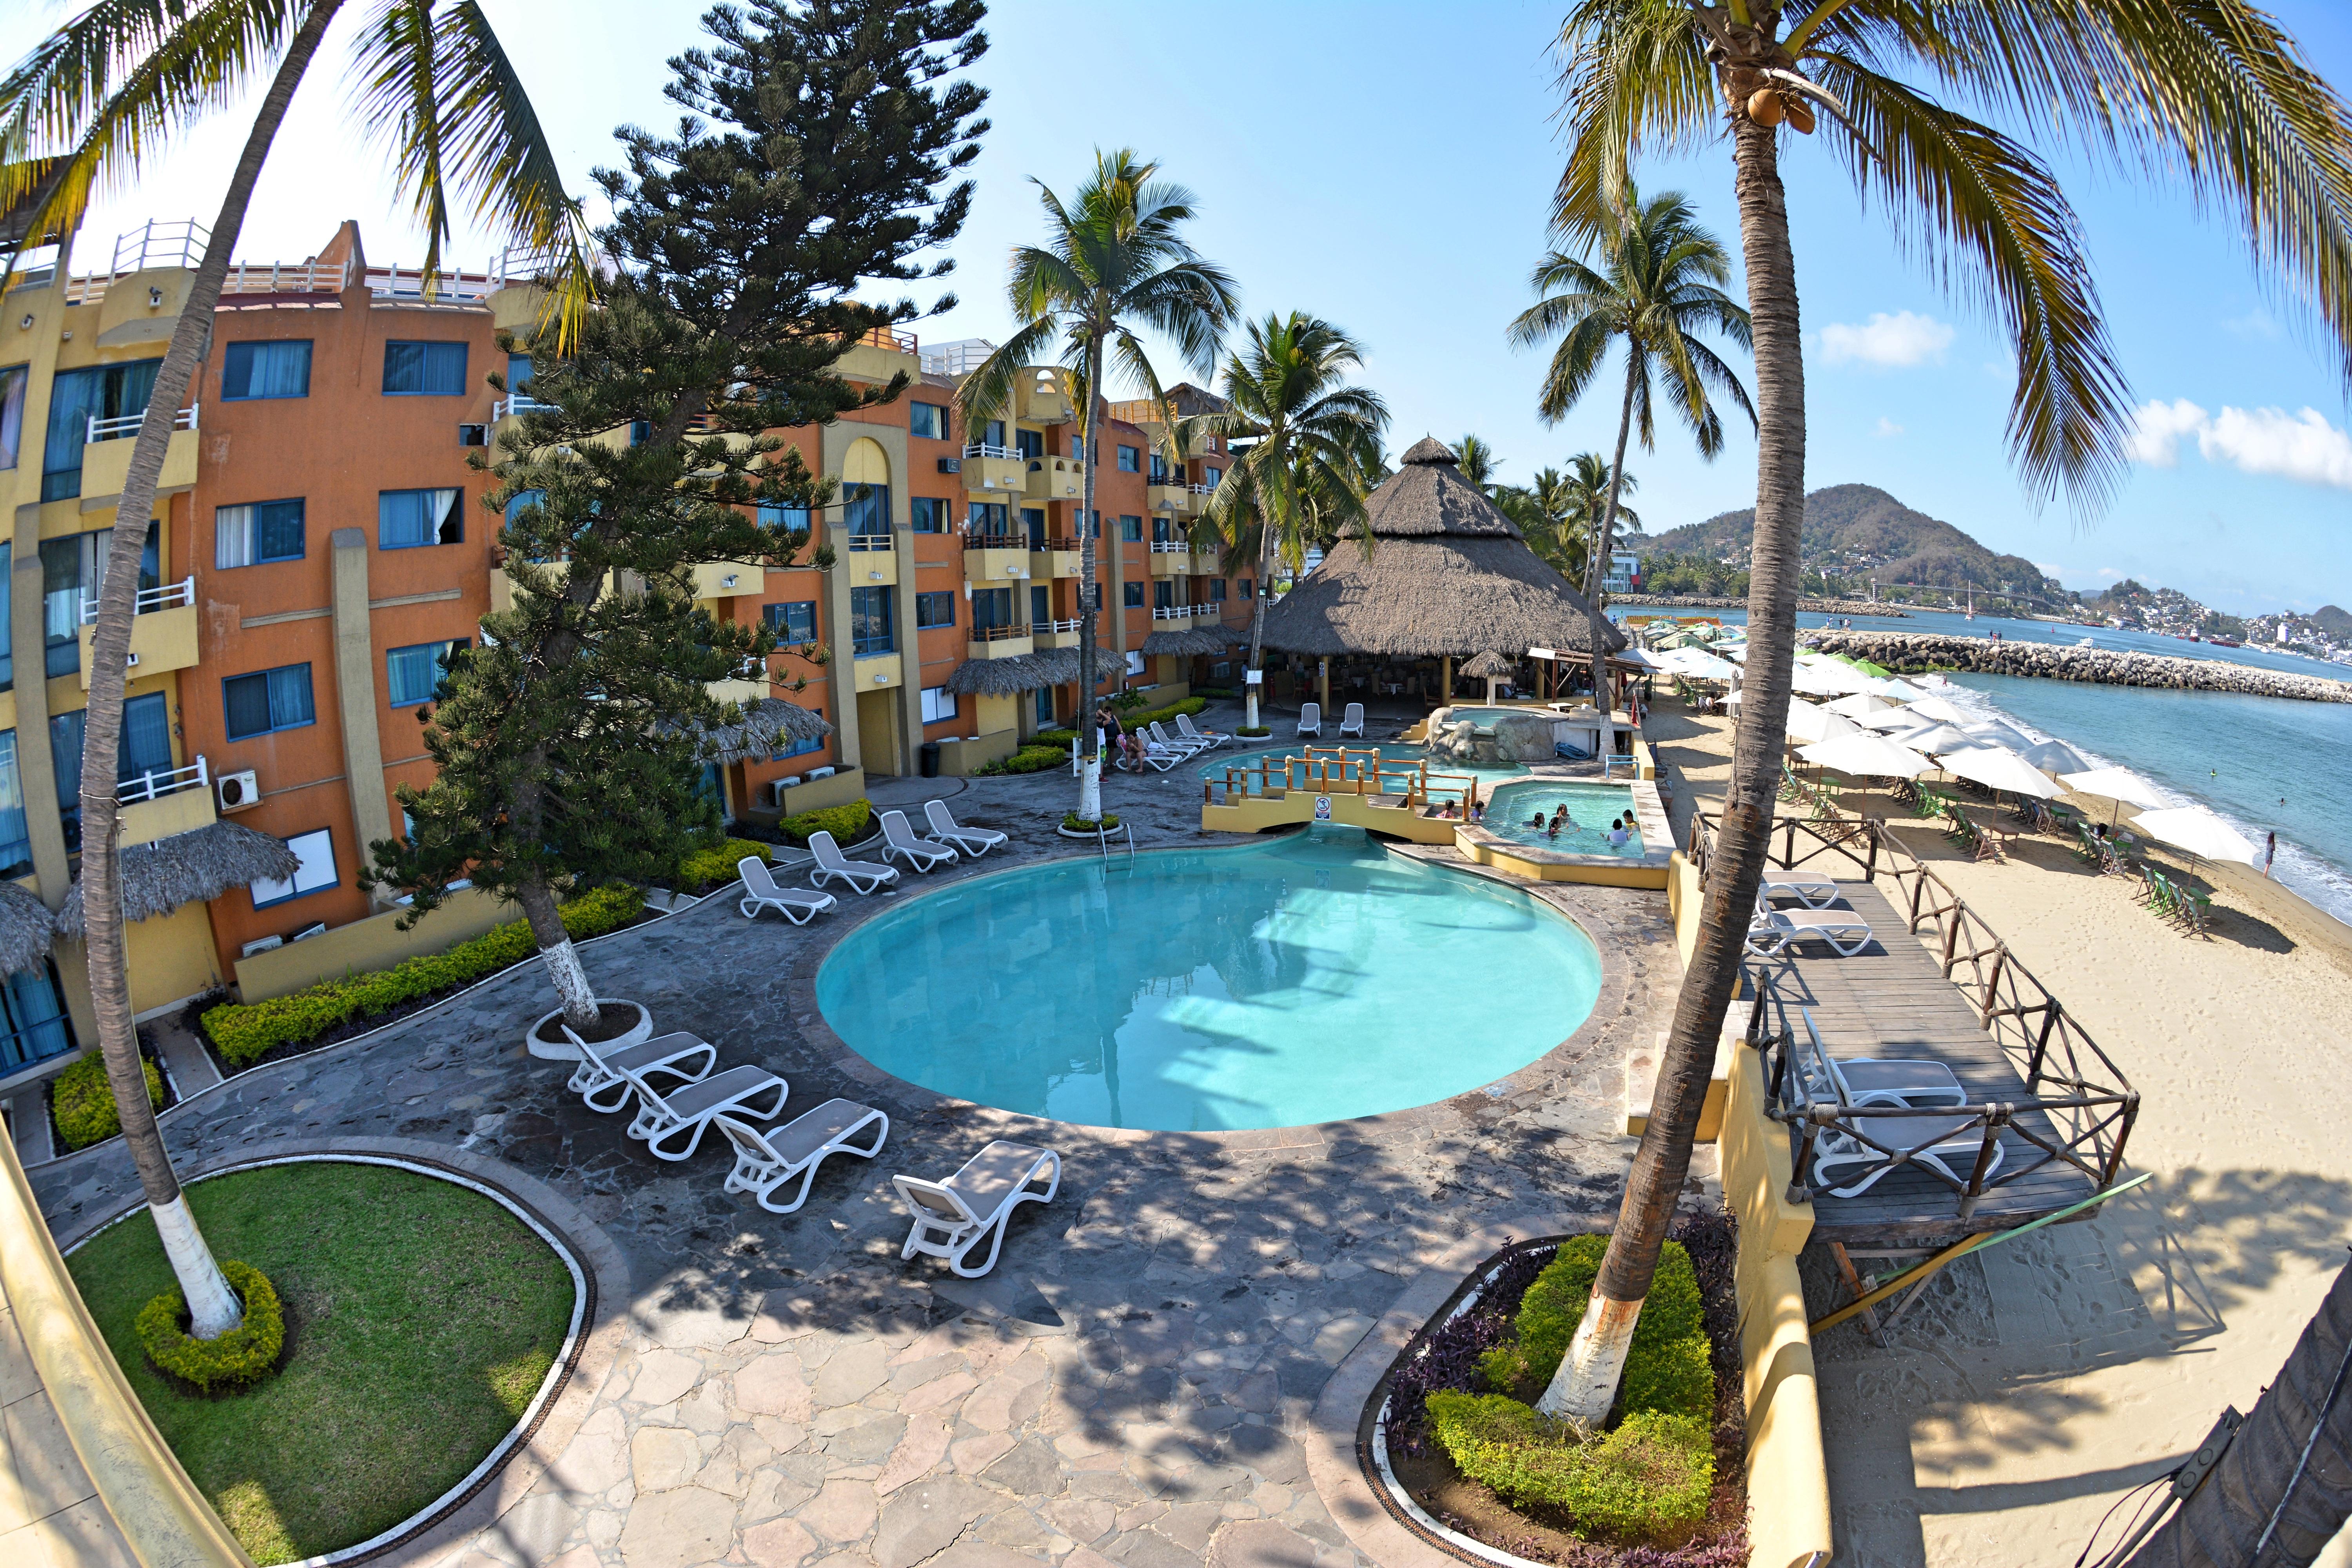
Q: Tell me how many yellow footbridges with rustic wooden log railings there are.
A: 1